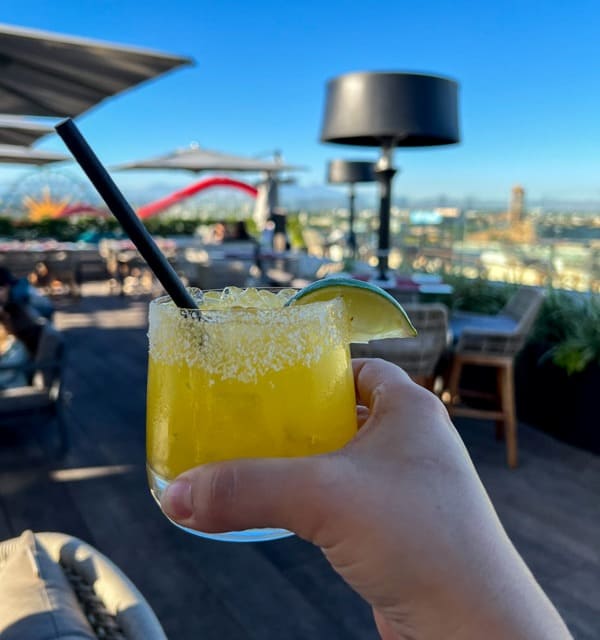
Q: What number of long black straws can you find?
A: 1